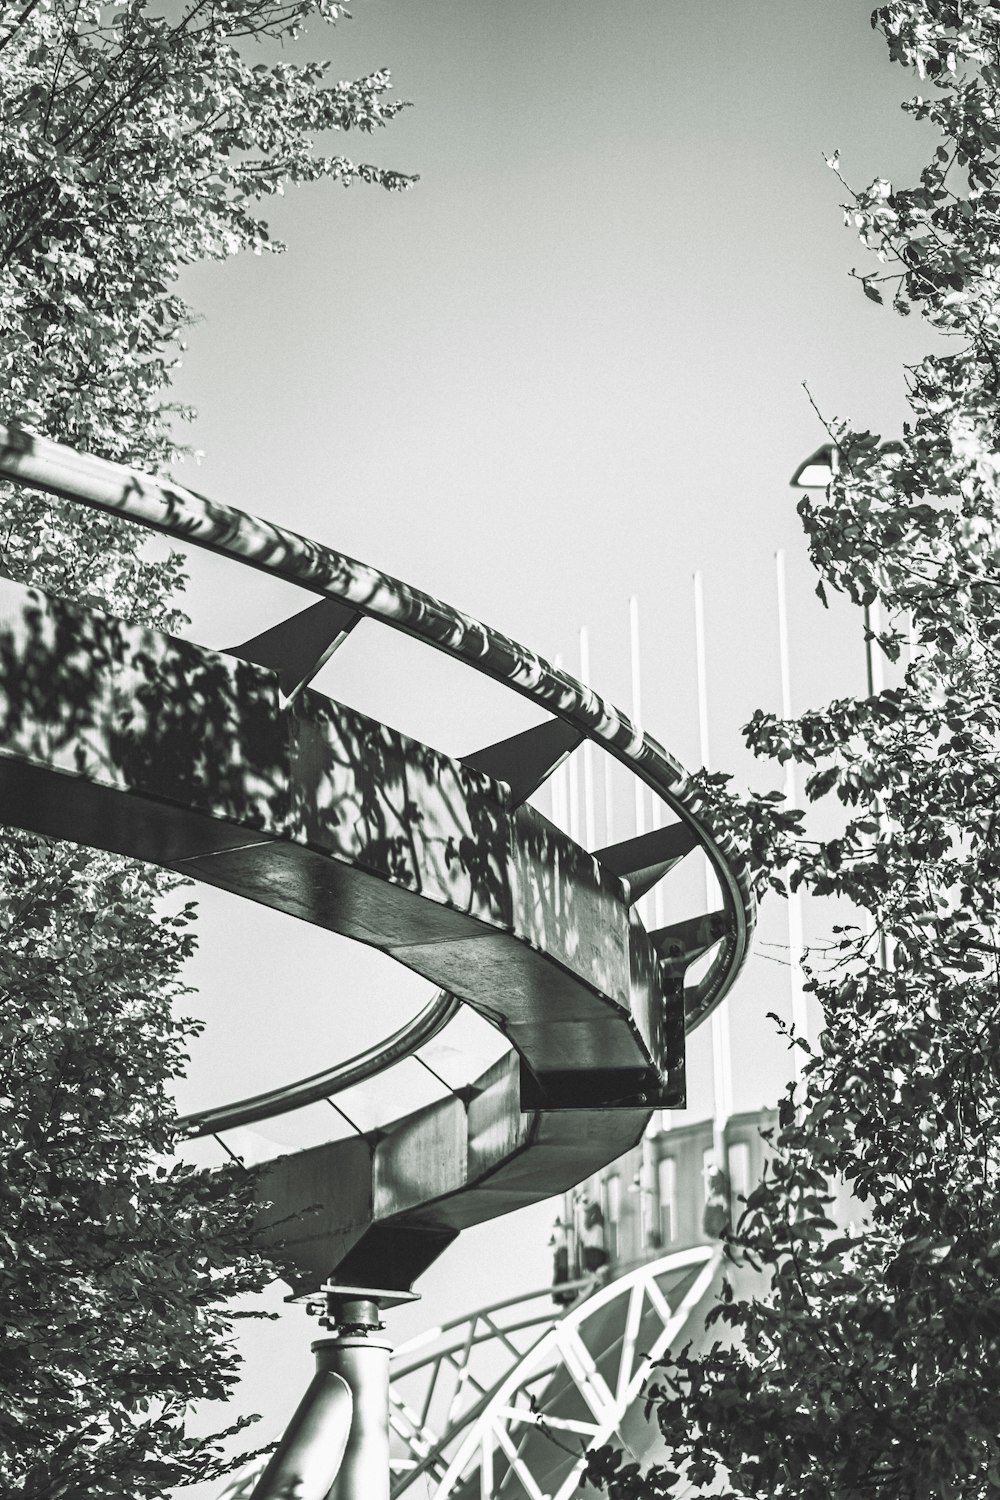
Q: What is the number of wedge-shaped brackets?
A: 4